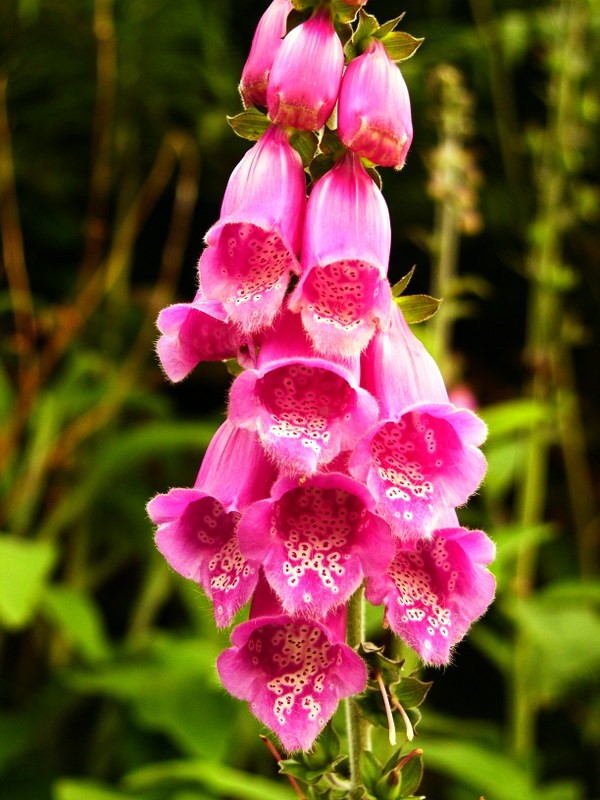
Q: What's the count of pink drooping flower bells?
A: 12